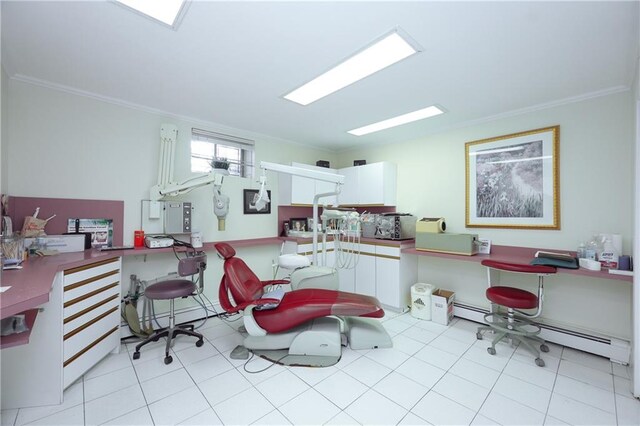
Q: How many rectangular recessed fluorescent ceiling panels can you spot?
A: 3